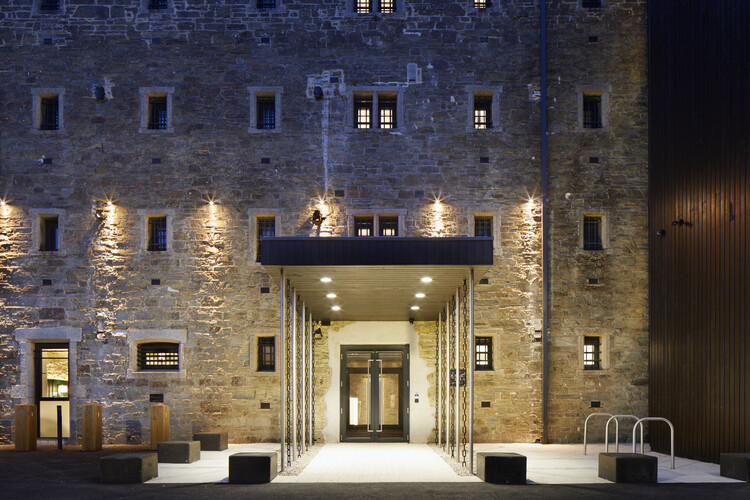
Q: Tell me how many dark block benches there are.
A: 7